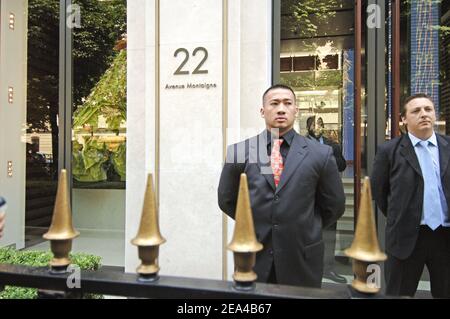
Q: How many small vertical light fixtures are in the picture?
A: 3